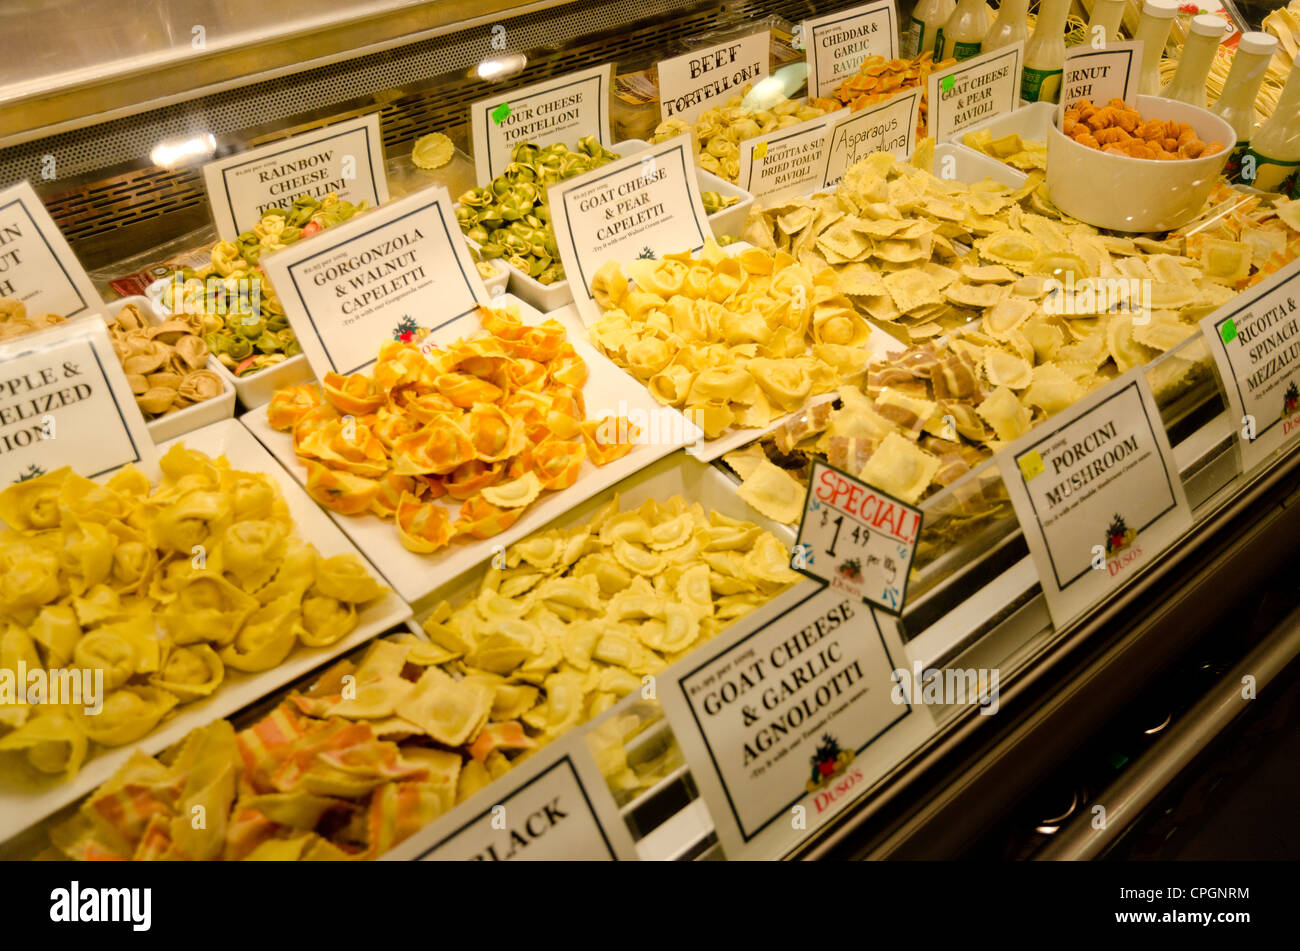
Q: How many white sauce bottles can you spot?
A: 9